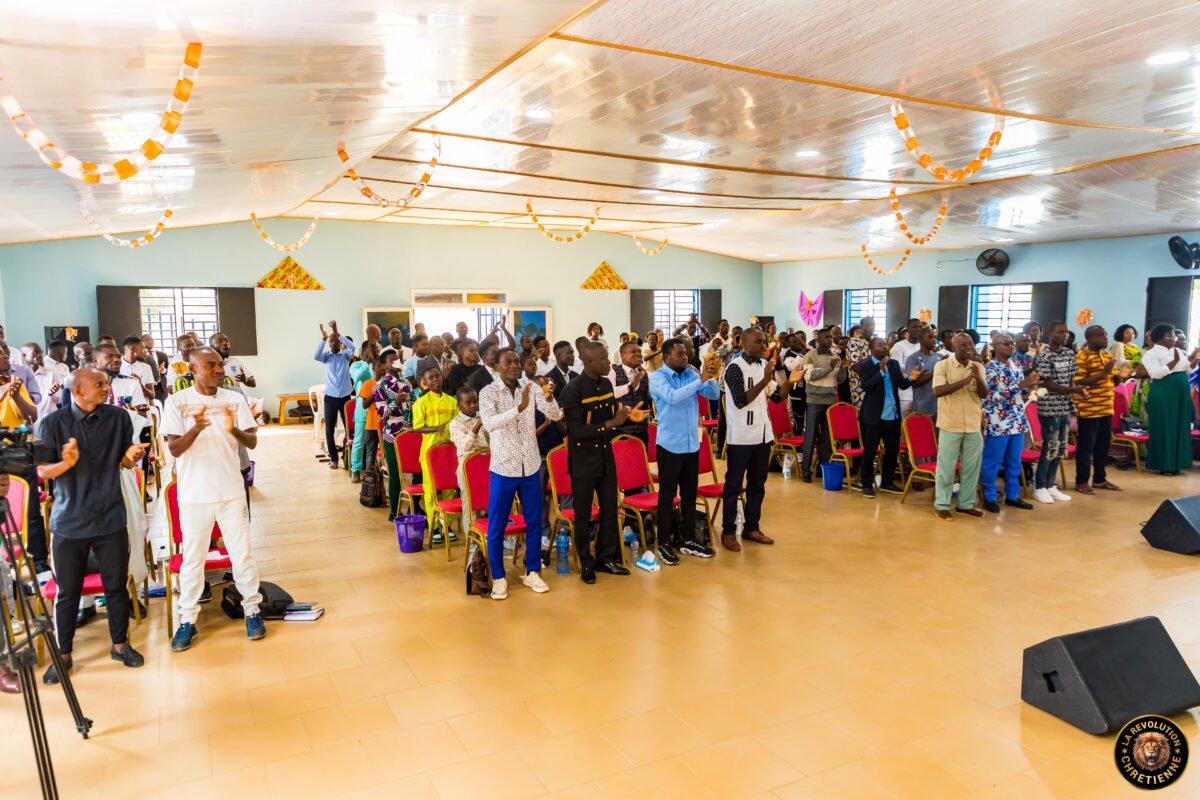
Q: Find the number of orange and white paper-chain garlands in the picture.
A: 9